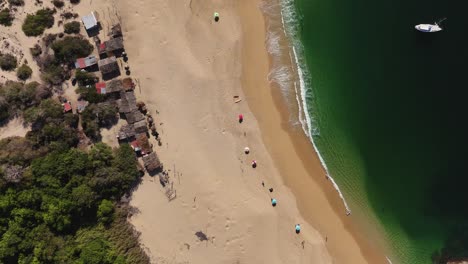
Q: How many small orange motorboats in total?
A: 0